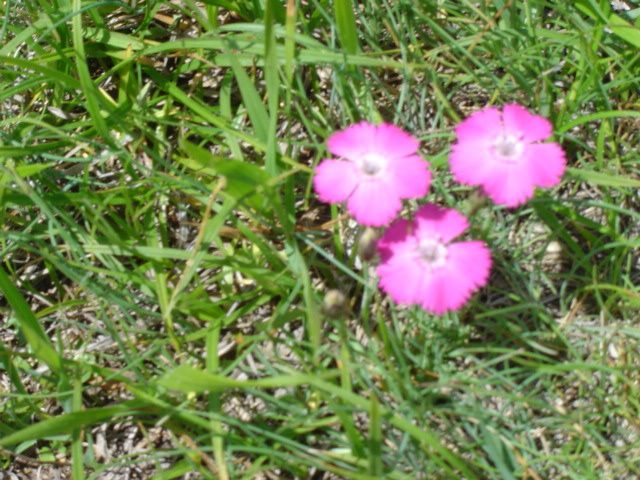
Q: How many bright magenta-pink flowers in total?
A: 3